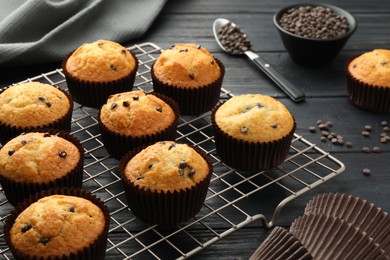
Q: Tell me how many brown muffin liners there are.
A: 12